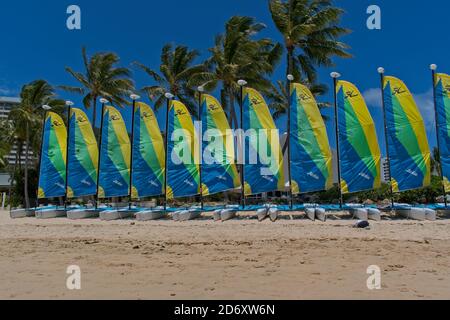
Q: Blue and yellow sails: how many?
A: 11